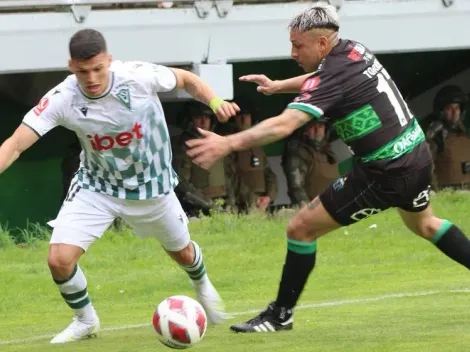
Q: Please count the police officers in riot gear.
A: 4